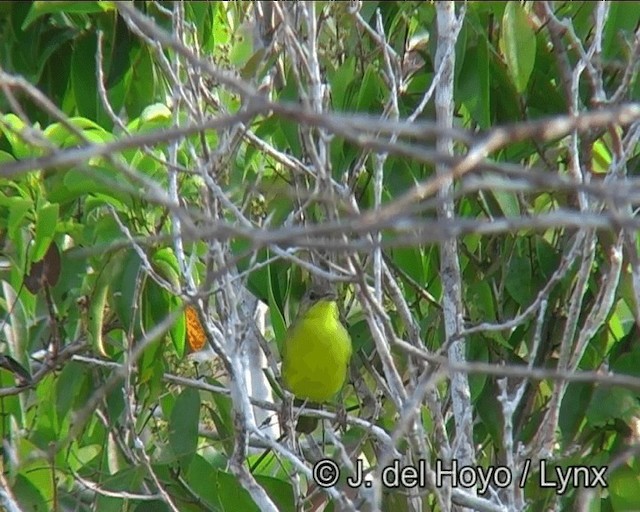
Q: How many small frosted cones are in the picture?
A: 0